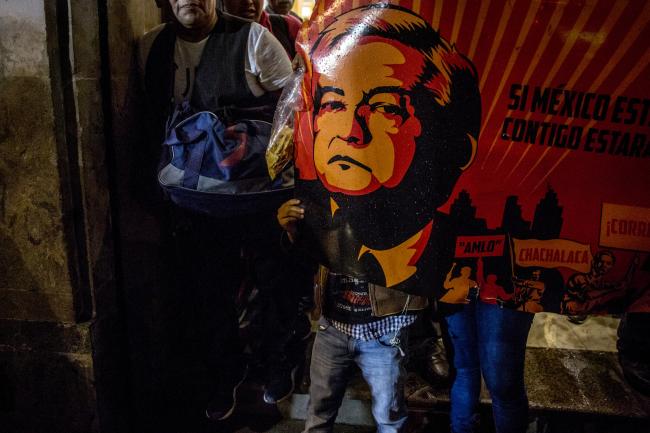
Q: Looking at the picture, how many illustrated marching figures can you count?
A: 4